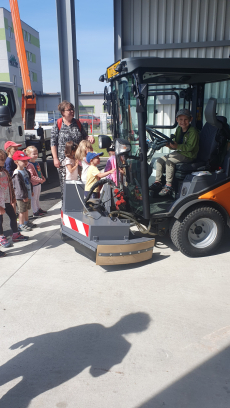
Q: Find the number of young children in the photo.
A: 9